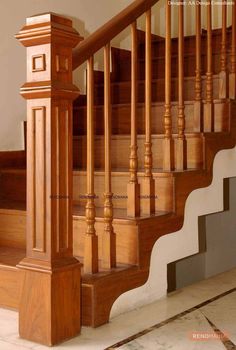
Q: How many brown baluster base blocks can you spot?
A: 10